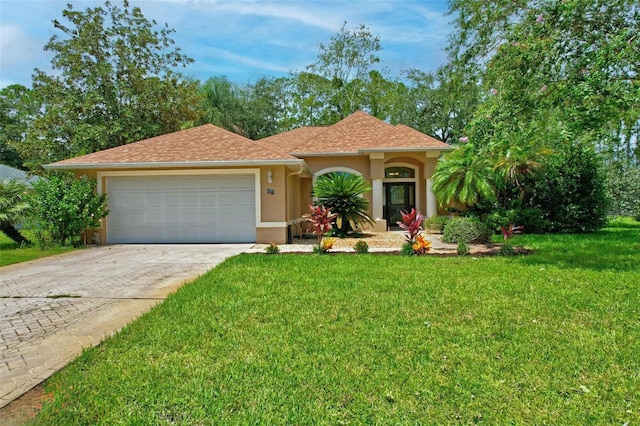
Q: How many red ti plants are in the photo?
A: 3